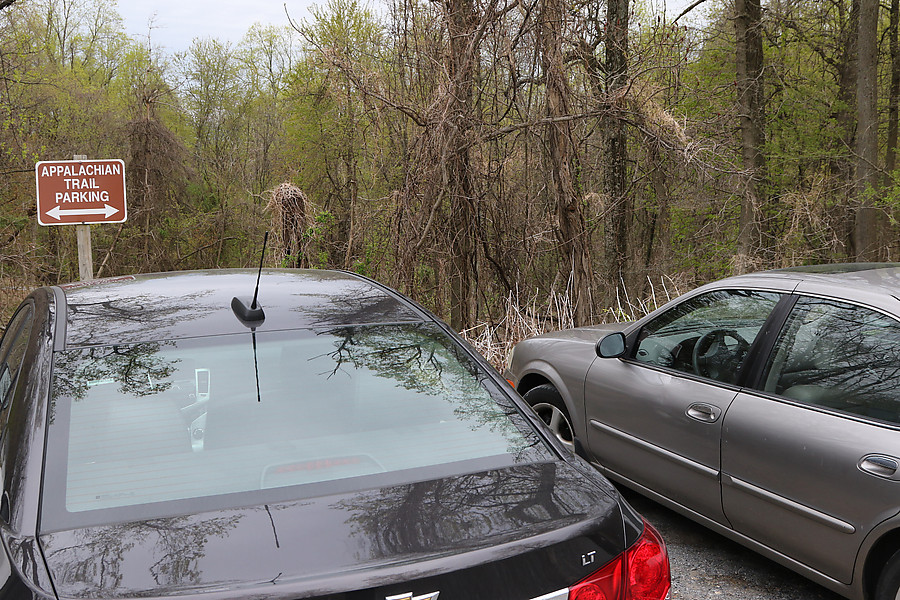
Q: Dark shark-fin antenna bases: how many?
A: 1